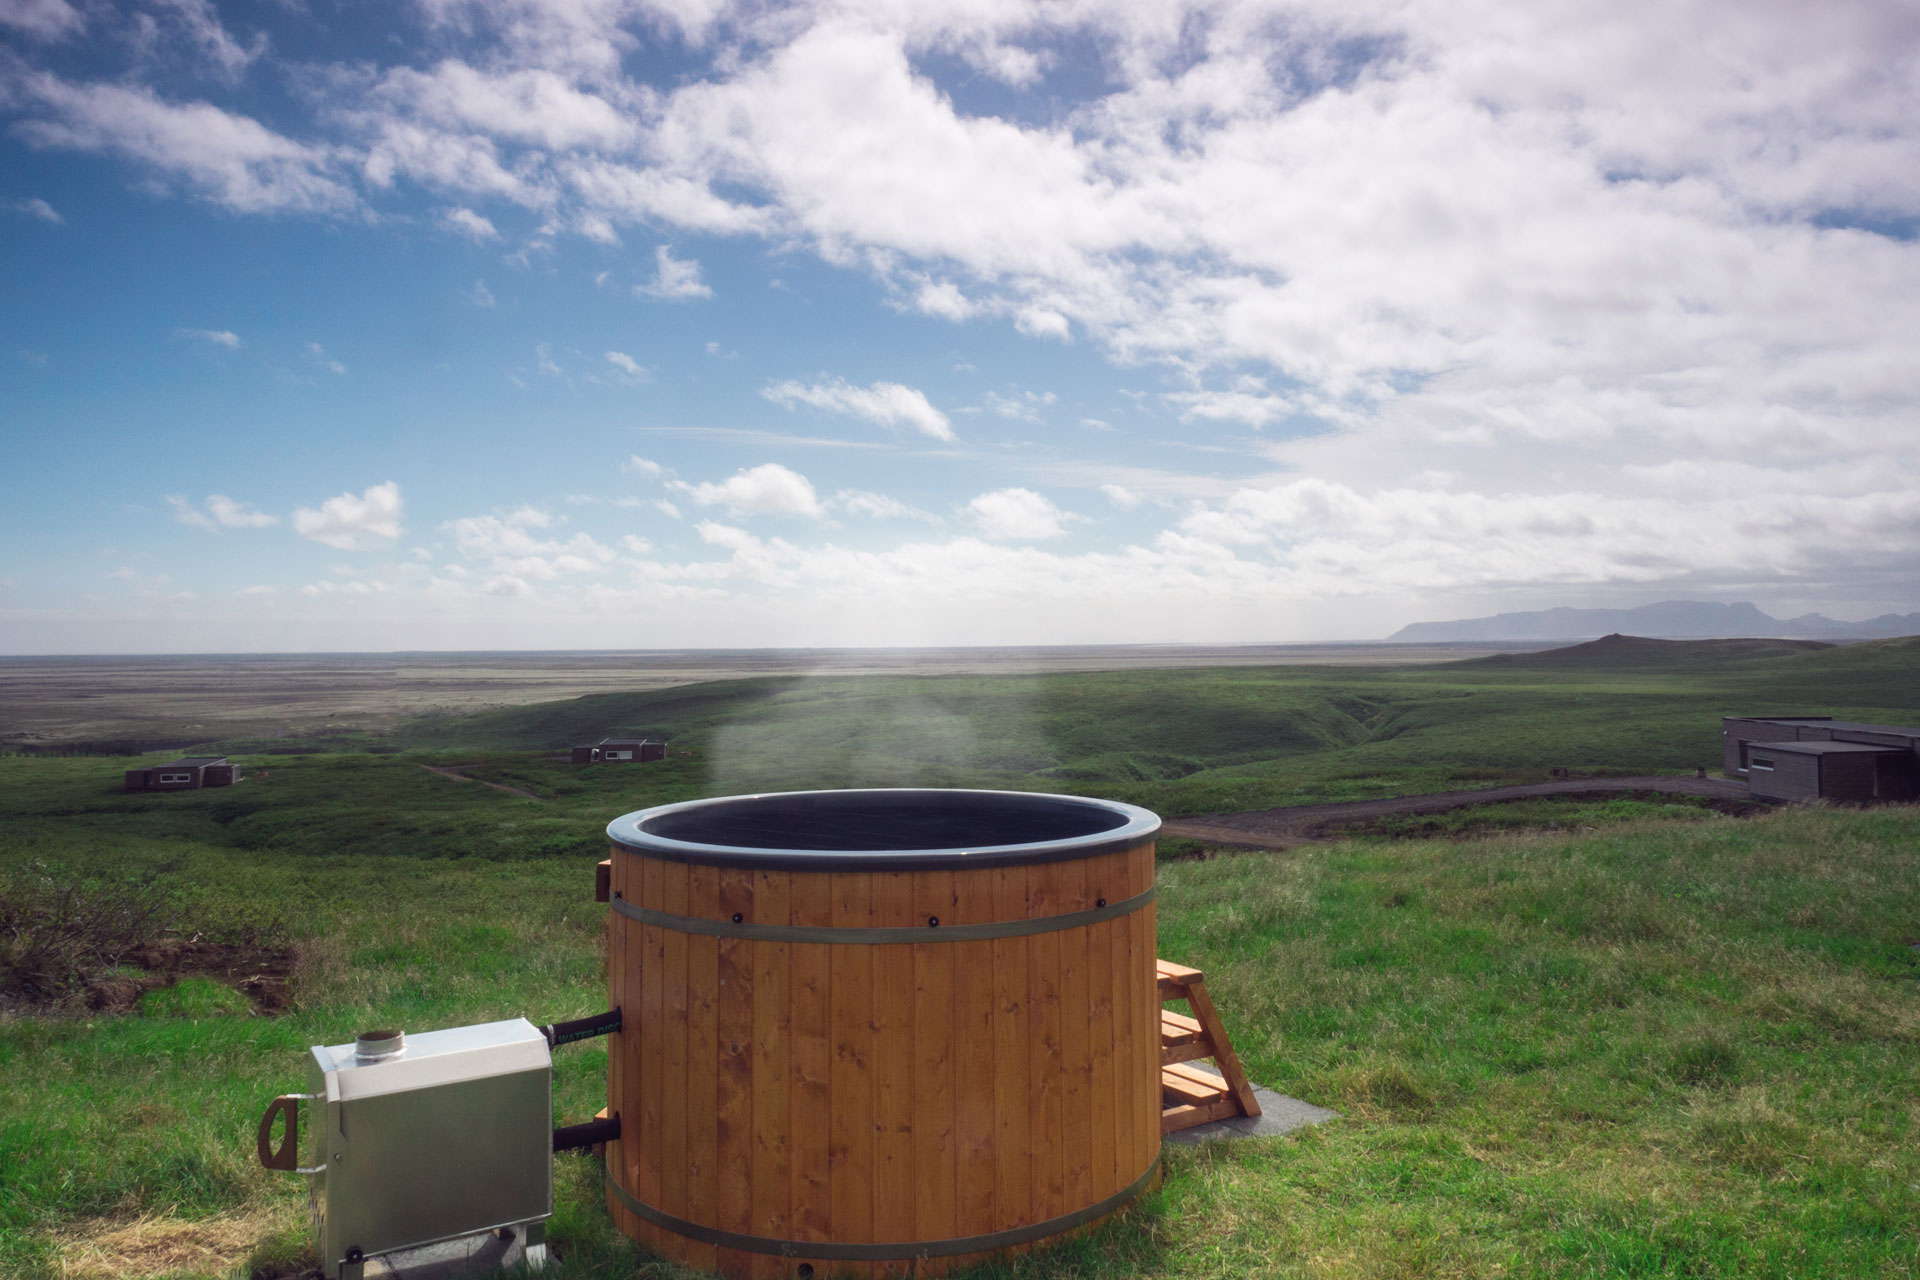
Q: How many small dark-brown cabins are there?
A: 2